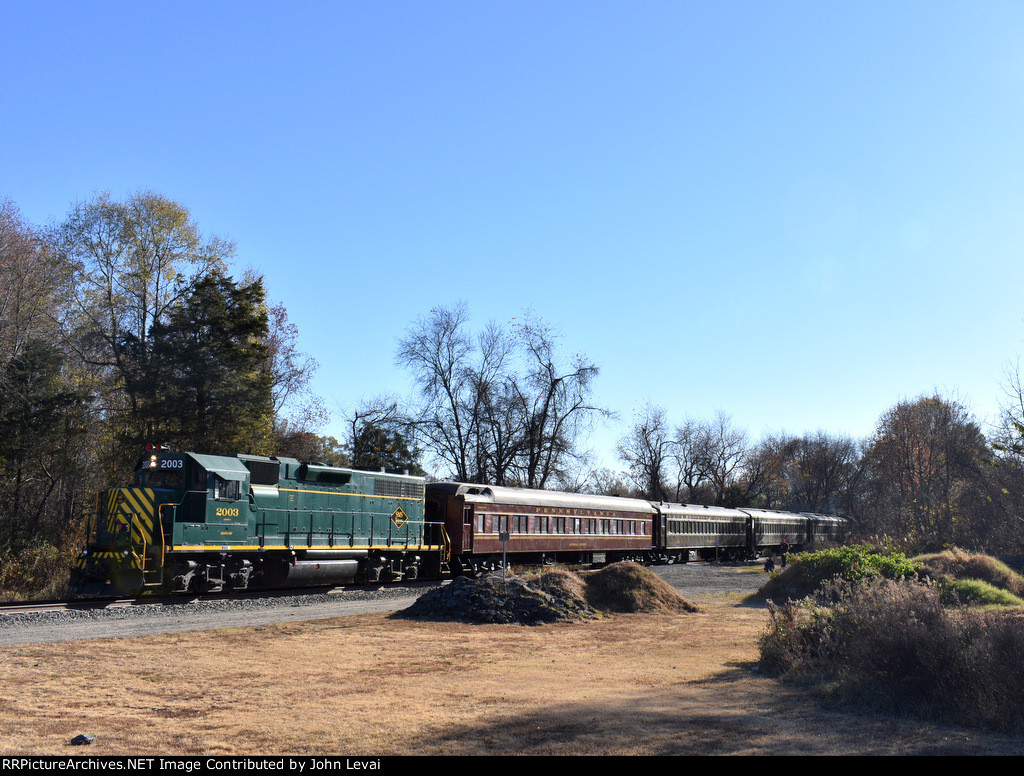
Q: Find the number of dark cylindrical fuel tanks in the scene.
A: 1